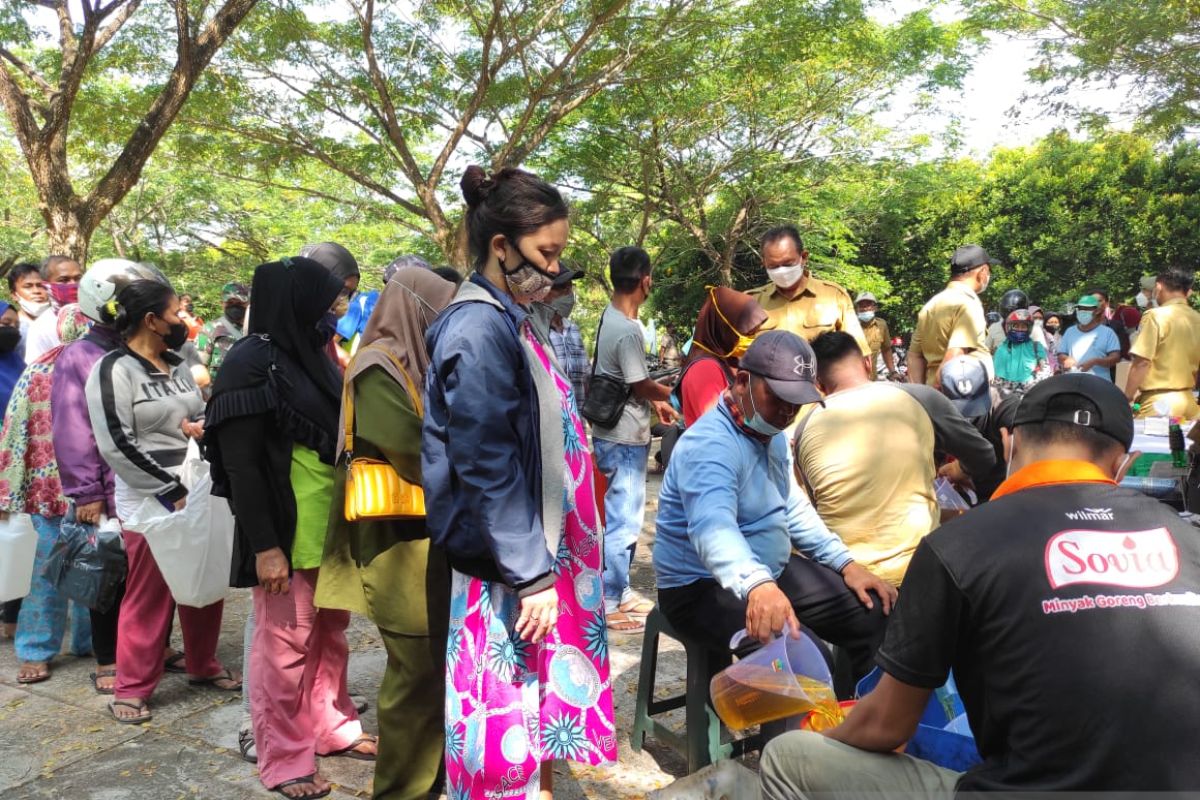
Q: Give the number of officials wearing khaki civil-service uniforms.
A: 4